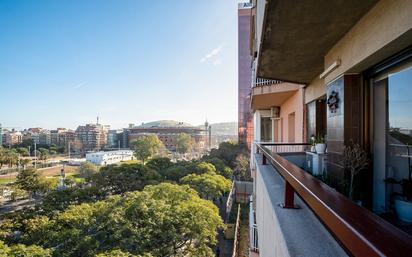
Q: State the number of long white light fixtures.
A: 1